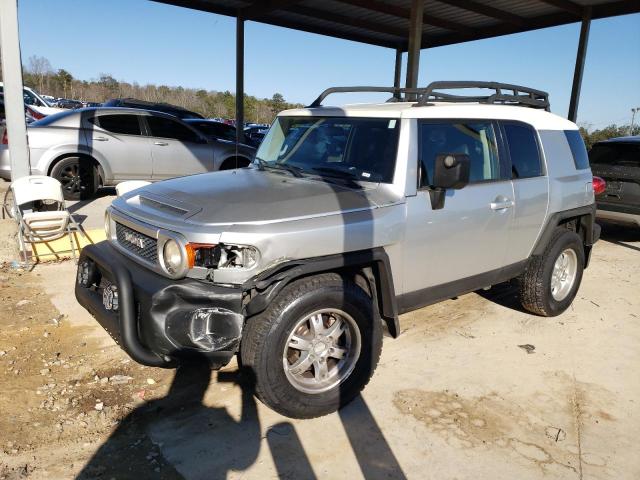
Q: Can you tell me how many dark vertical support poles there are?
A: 4